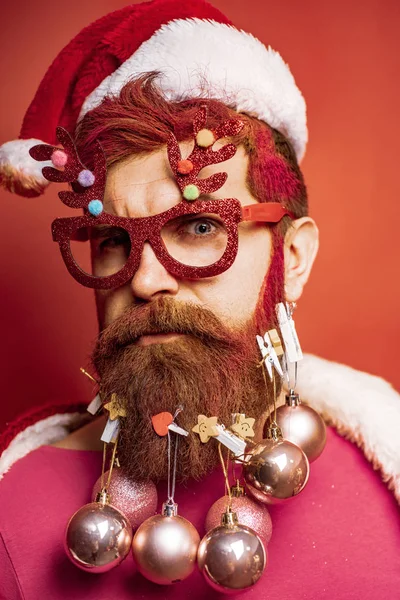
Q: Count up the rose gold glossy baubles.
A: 3